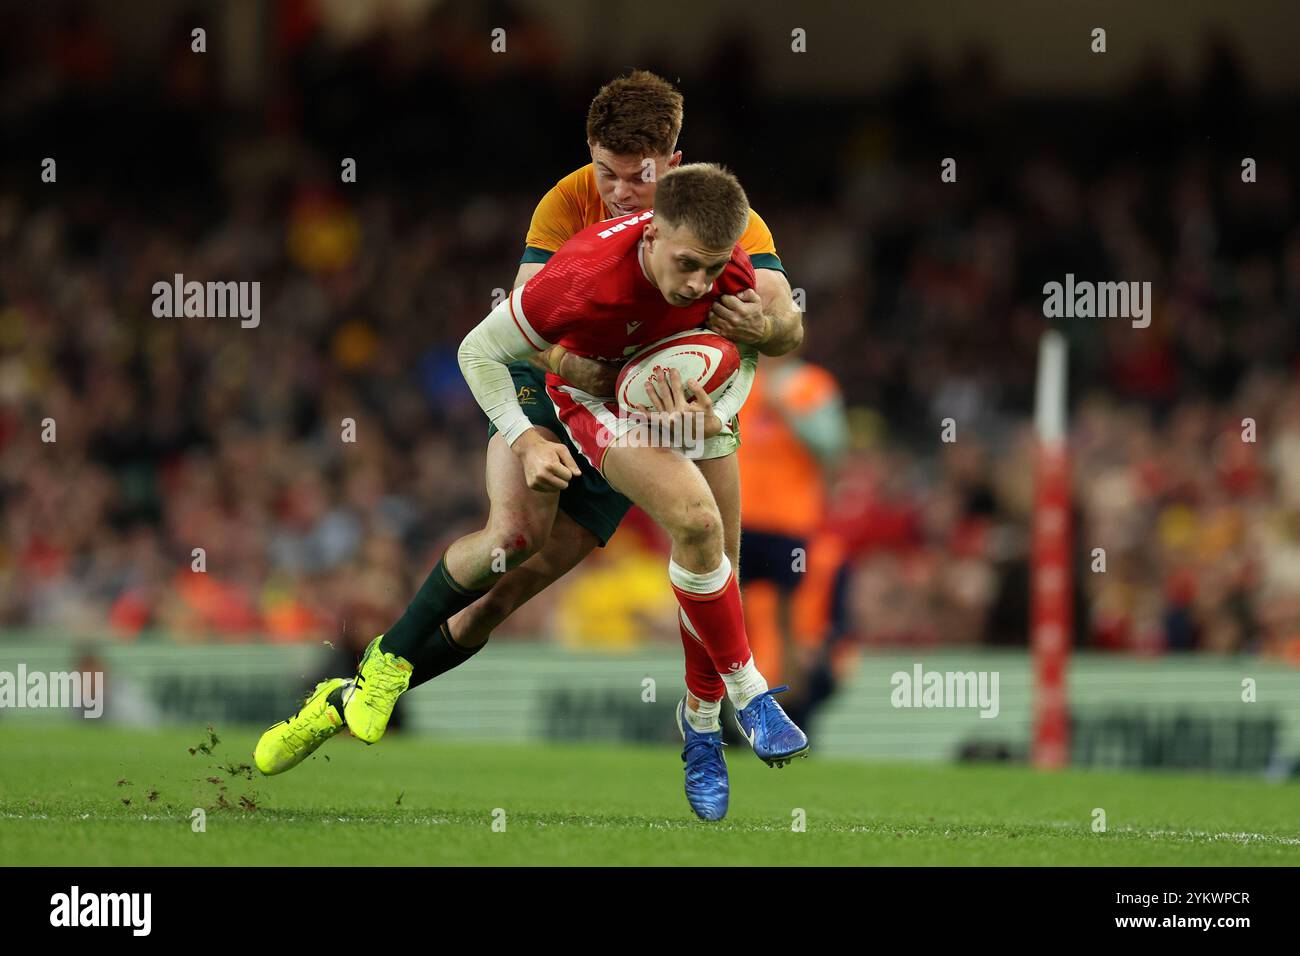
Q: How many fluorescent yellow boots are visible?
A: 2